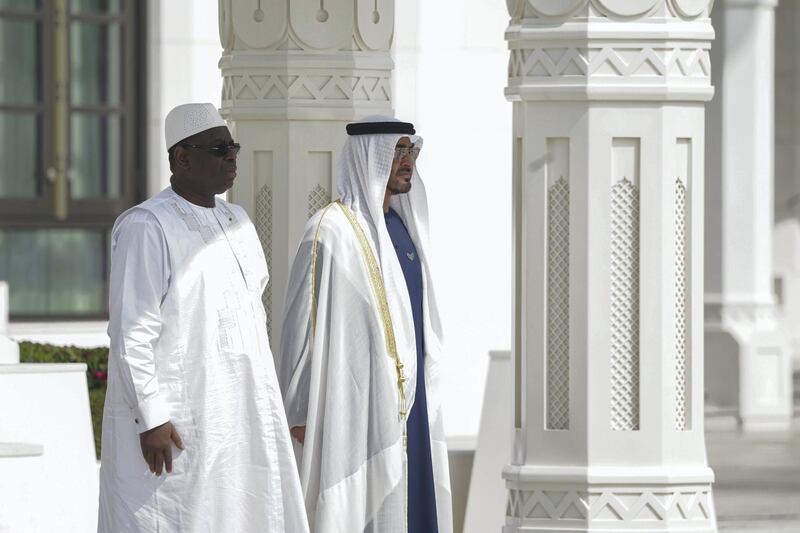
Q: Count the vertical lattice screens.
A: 5